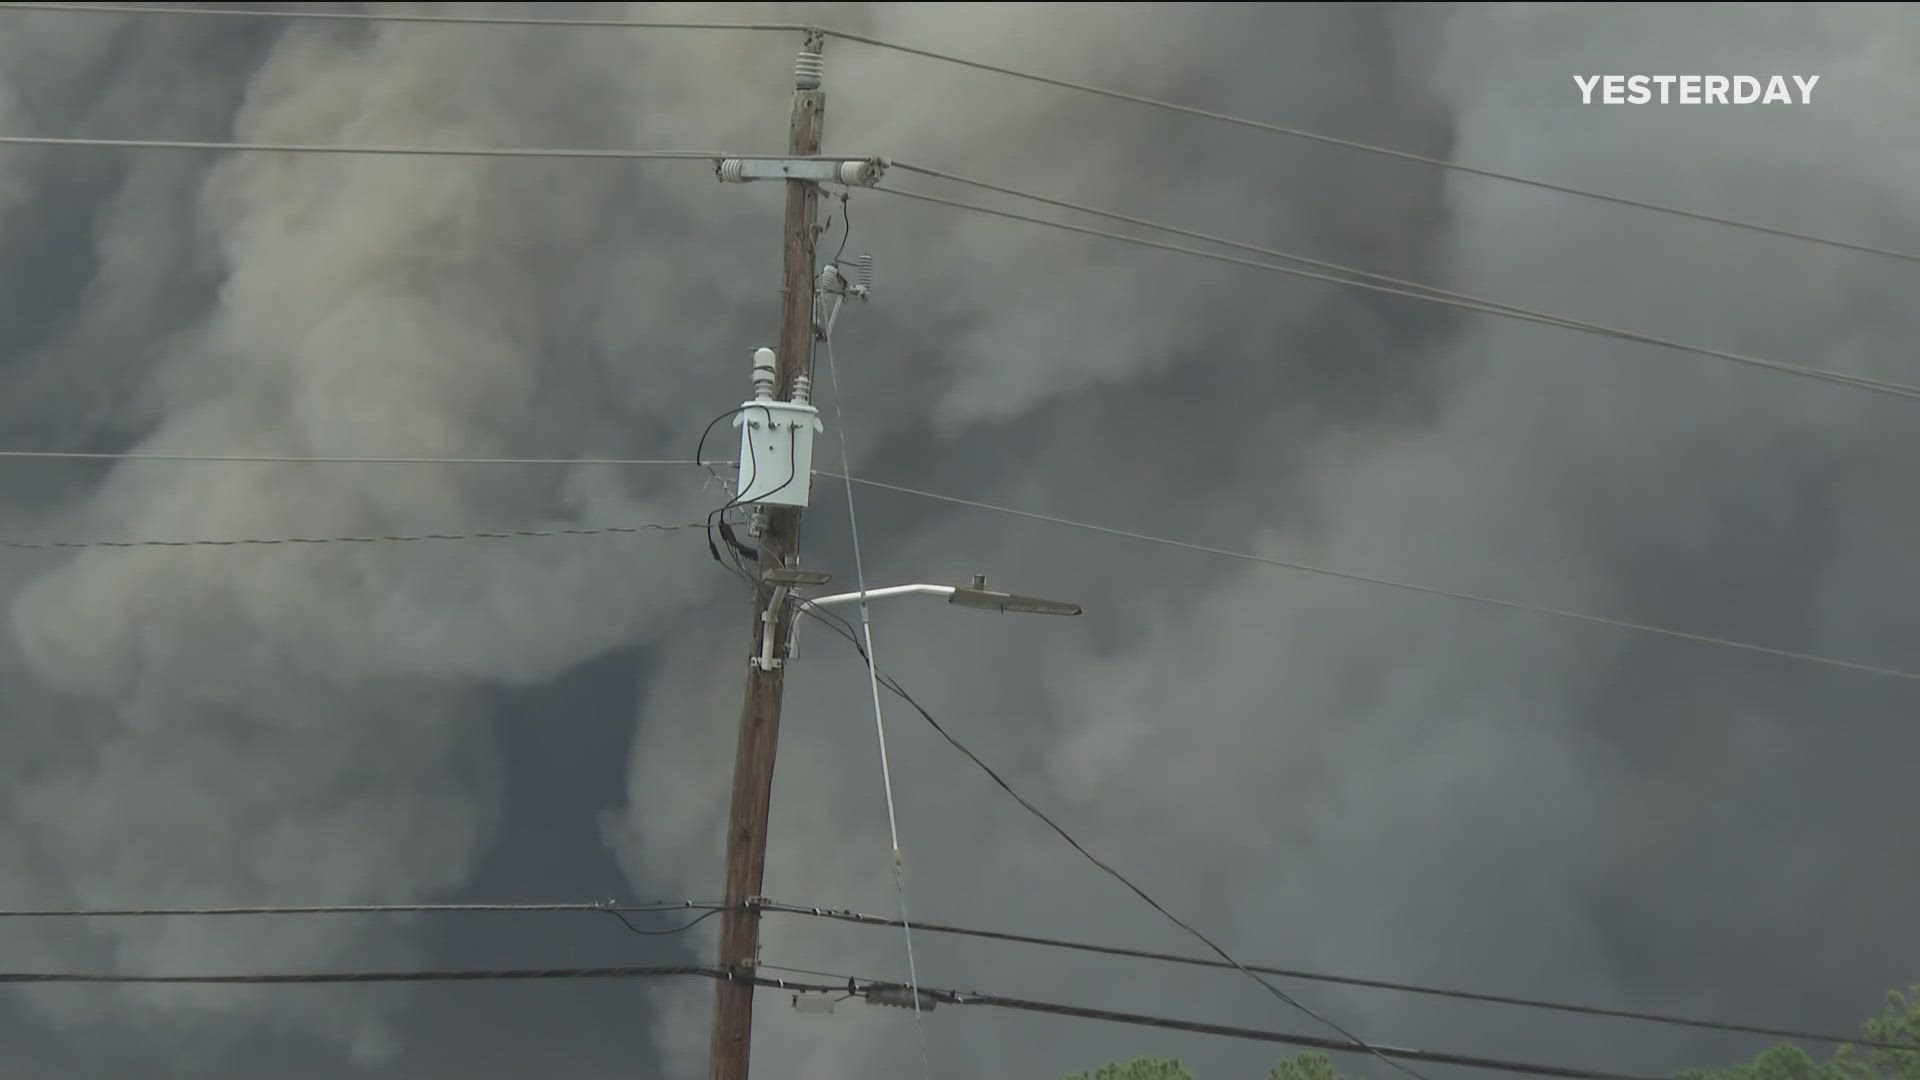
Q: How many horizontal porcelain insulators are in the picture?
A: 2